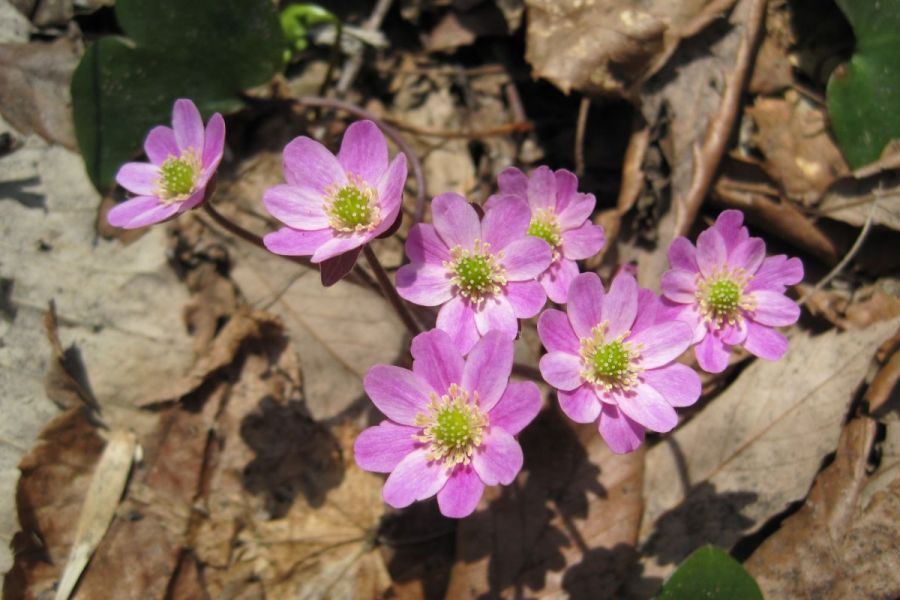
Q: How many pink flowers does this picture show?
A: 7